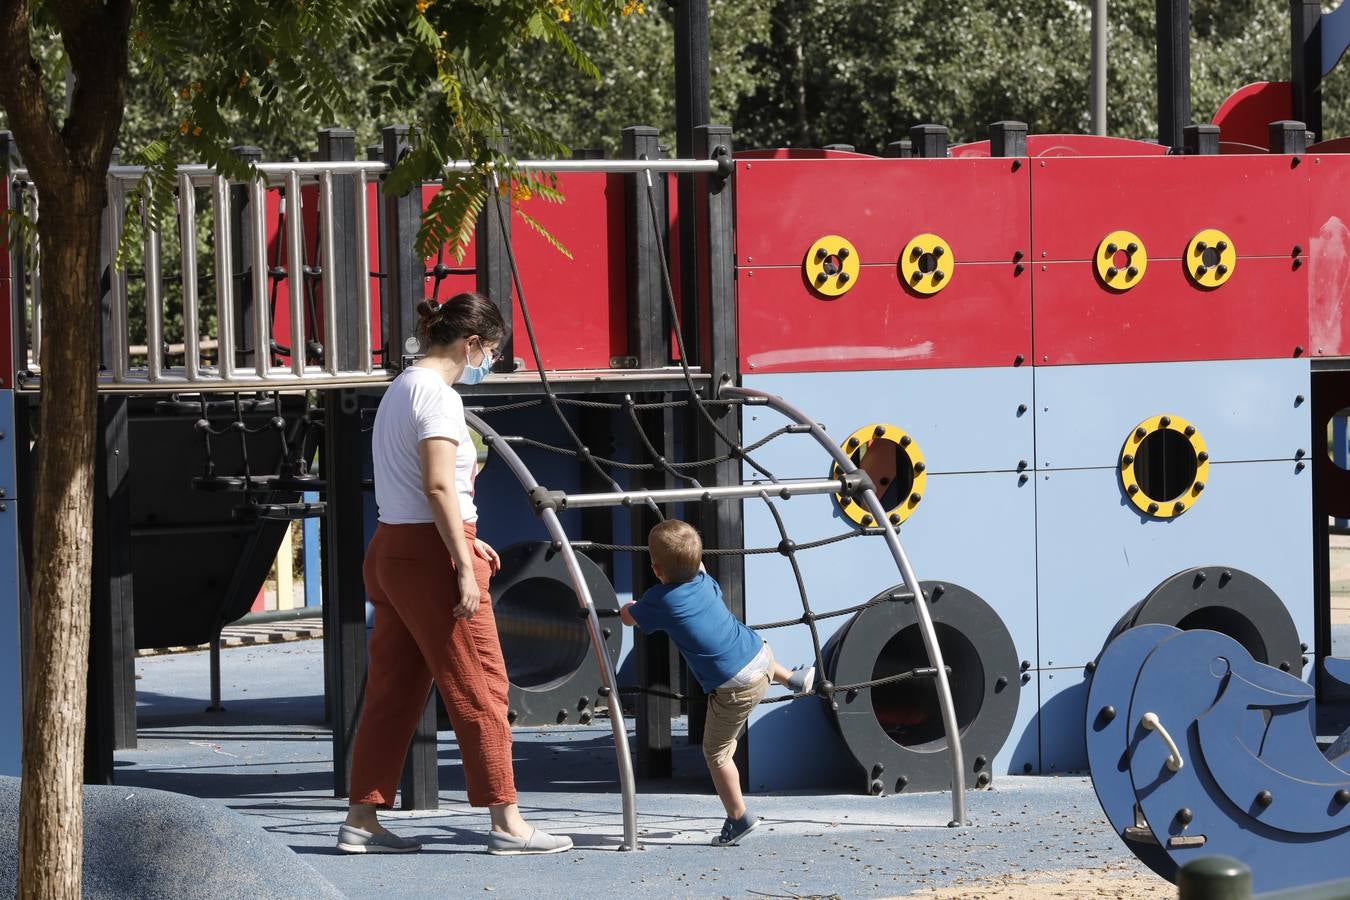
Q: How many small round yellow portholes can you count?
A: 4